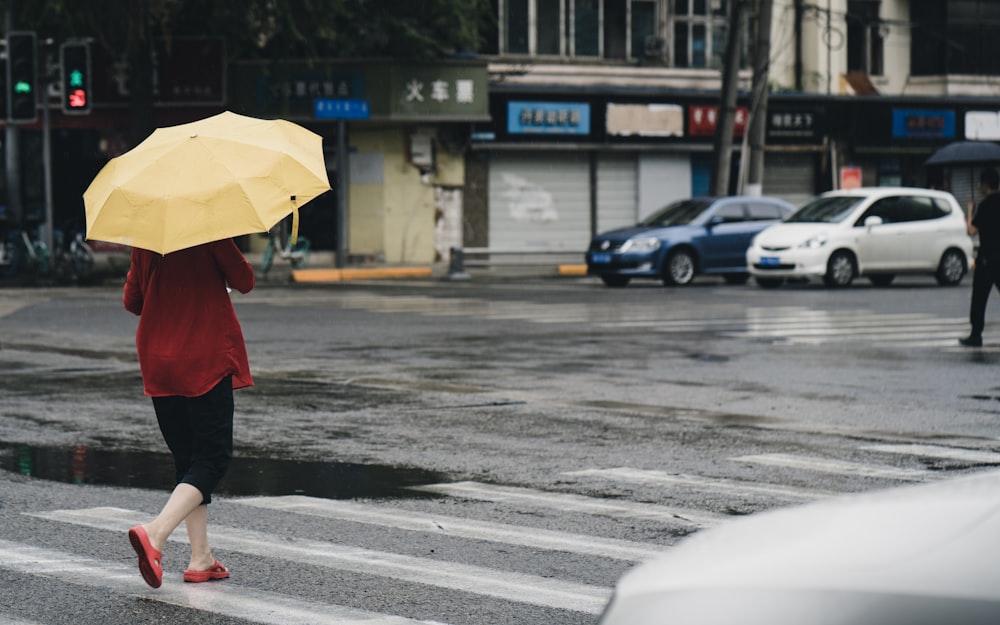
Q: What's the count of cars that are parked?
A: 2